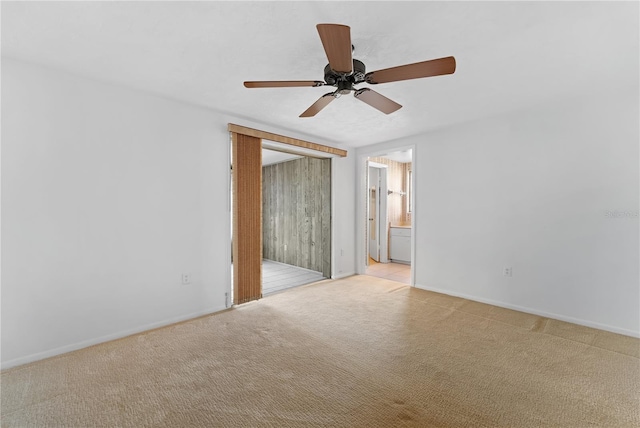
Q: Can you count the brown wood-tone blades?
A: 5